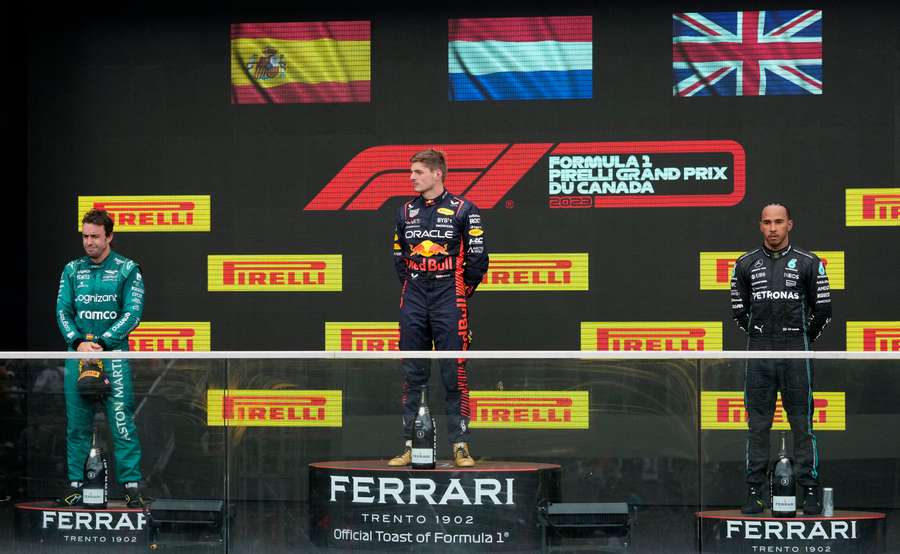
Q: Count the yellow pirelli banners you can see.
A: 12